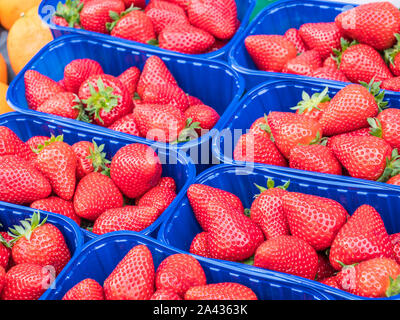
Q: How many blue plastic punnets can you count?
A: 8